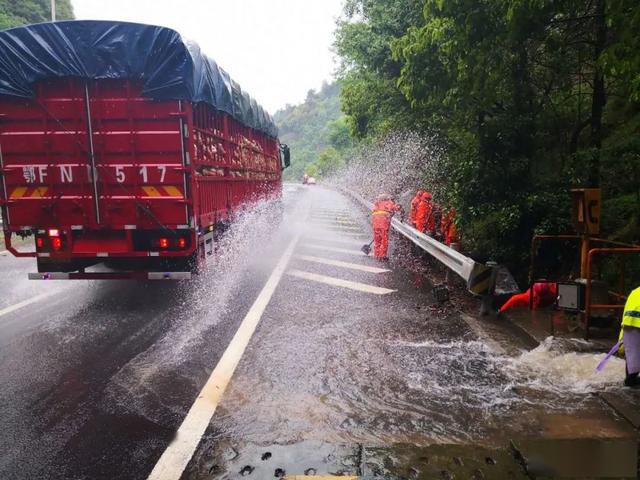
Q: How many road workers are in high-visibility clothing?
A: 6